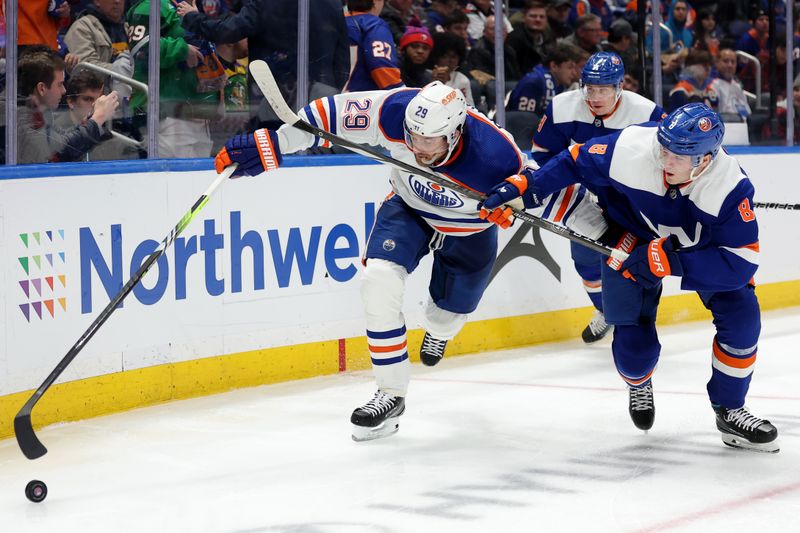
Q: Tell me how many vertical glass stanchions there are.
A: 6